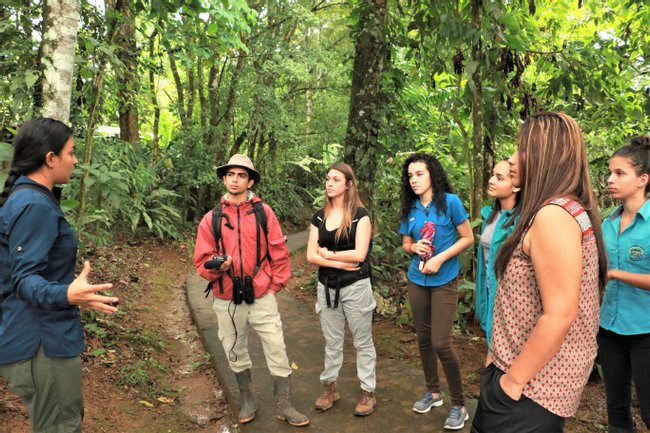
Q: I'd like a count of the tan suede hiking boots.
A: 2